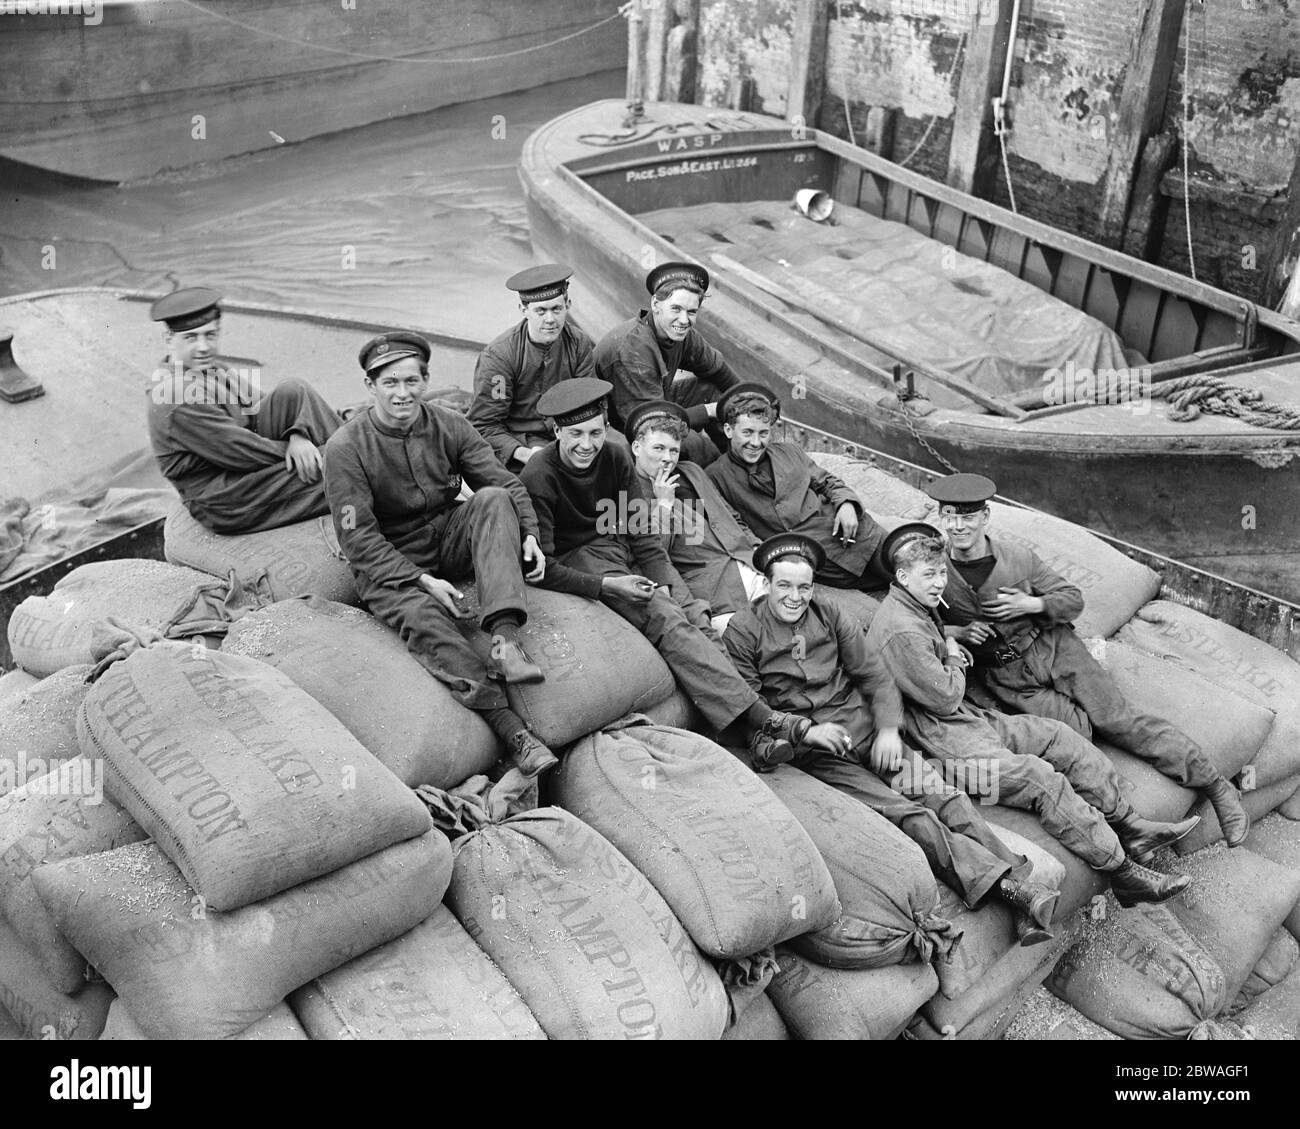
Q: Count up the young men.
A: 10